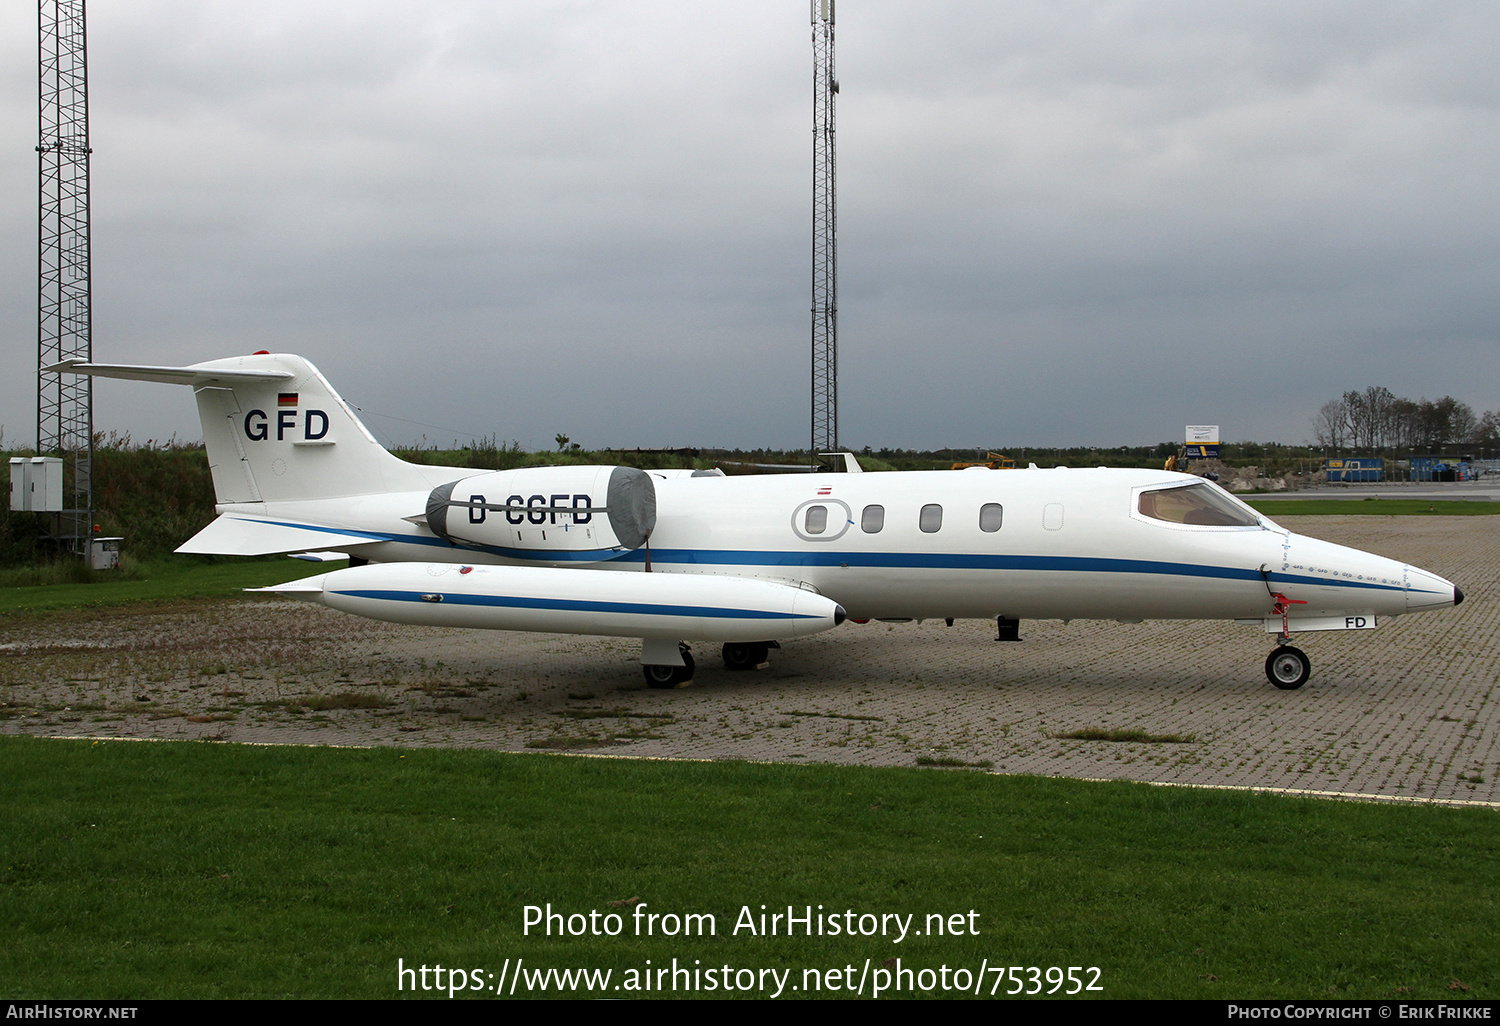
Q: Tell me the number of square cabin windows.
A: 4